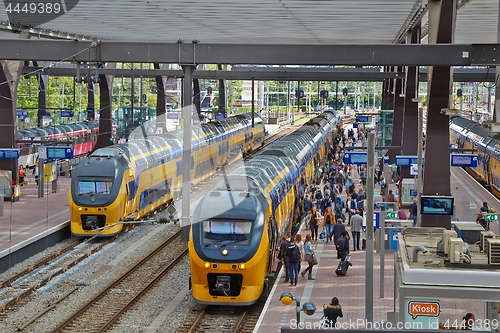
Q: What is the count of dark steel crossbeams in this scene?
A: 2